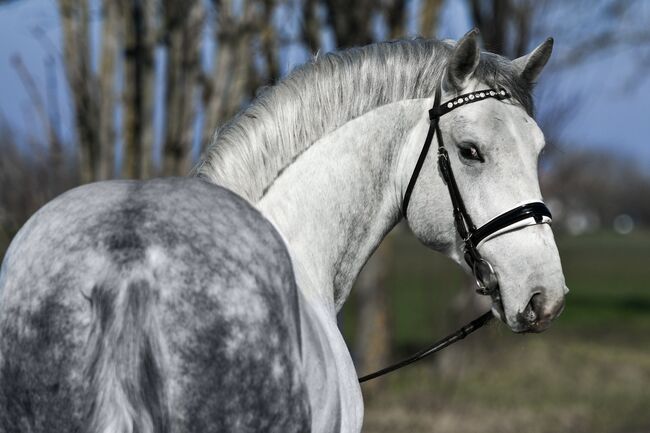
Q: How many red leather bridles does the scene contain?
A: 0